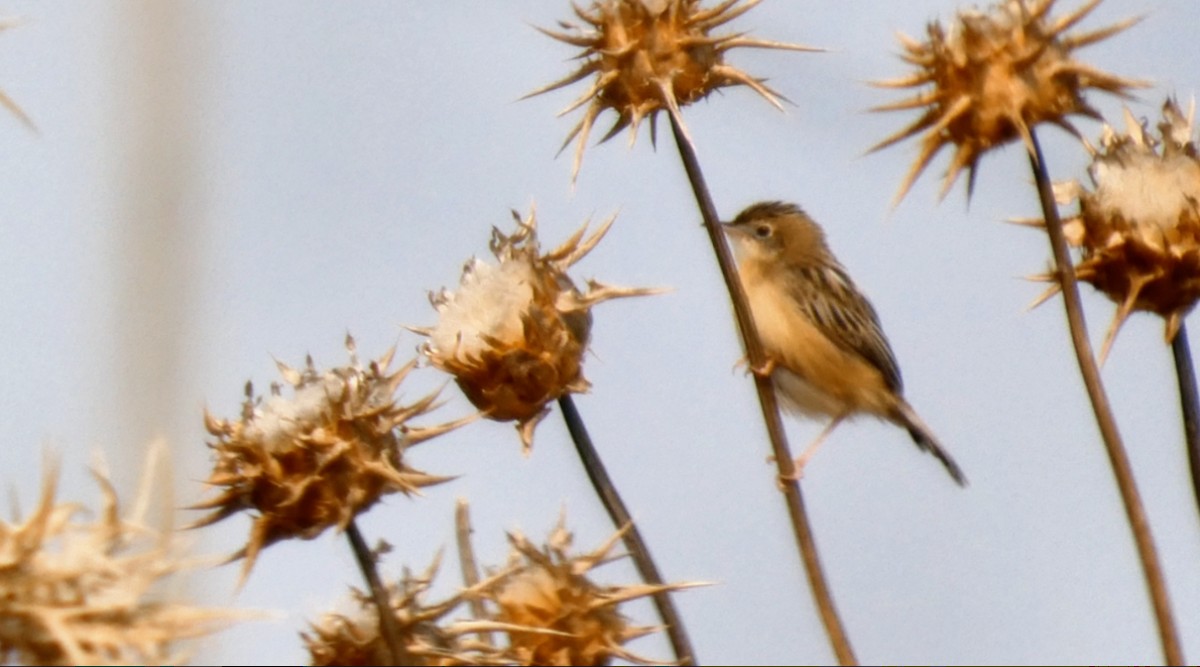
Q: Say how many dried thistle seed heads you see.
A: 8